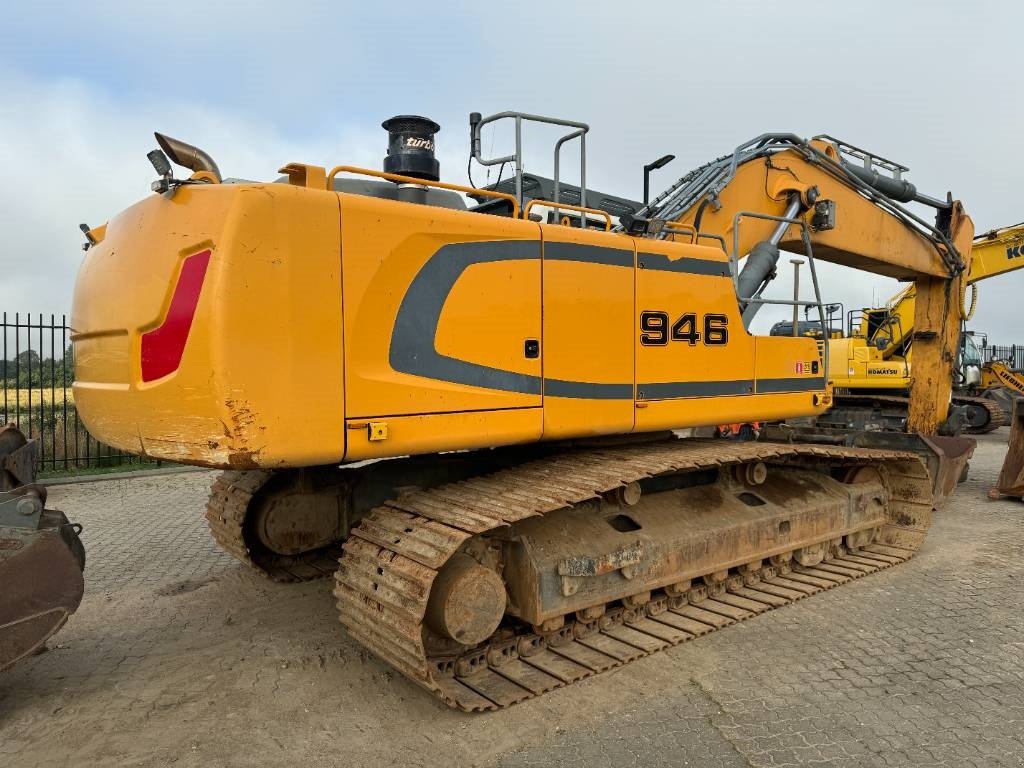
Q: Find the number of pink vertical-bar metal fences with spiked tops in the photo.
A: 0